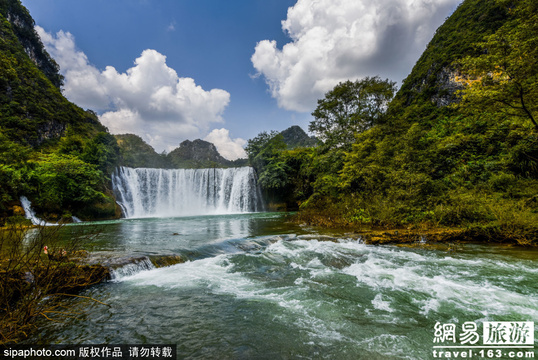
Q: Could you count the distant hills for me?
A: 3